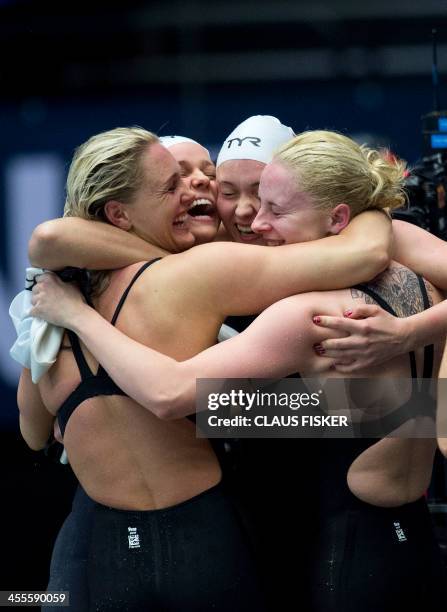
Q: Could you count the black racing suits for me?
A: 2